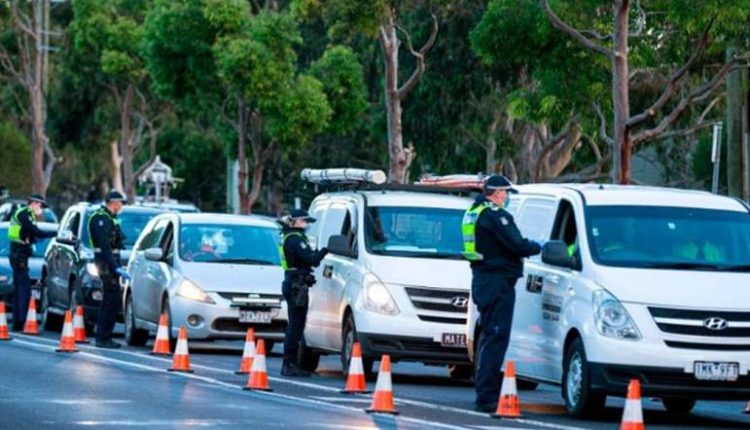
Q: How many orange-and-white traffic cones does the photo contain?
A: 12